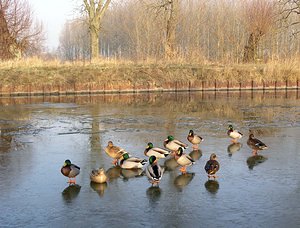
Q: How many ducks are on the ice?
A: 12